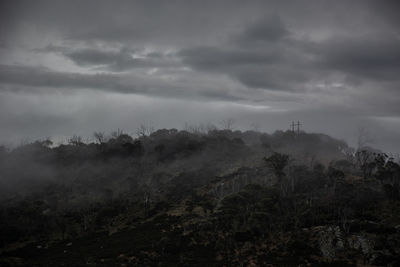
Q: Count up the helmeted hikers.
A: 0